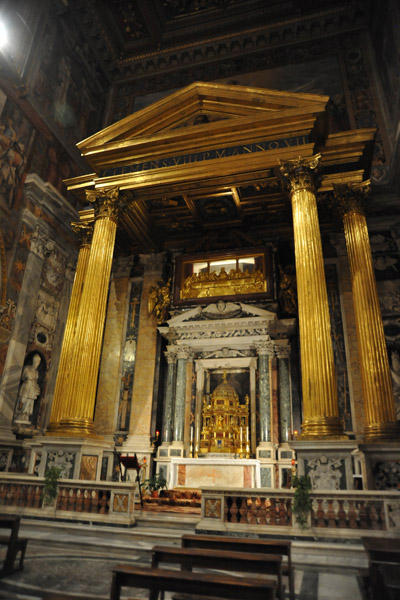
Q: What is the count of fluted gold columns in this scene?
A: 4